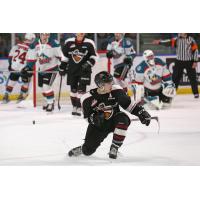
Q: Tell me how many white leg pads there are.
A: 2